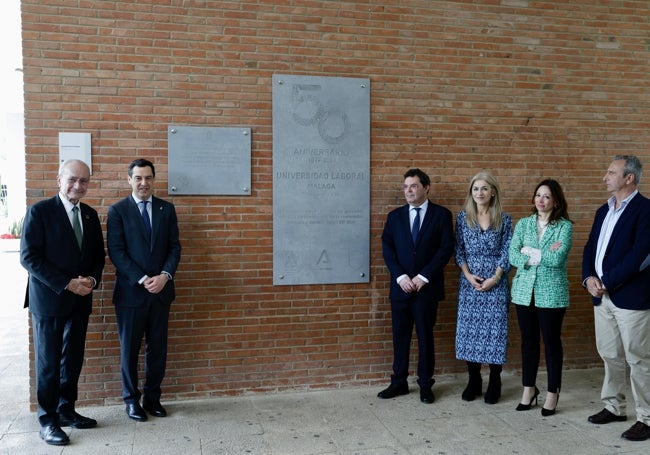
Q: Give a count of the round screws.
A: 8